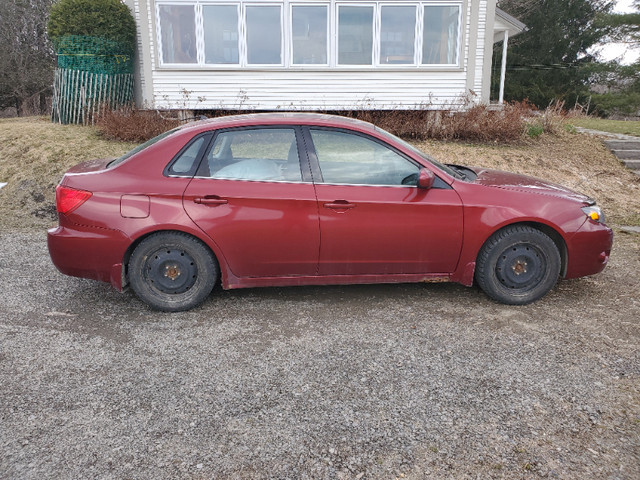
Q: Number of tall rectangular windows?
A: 7